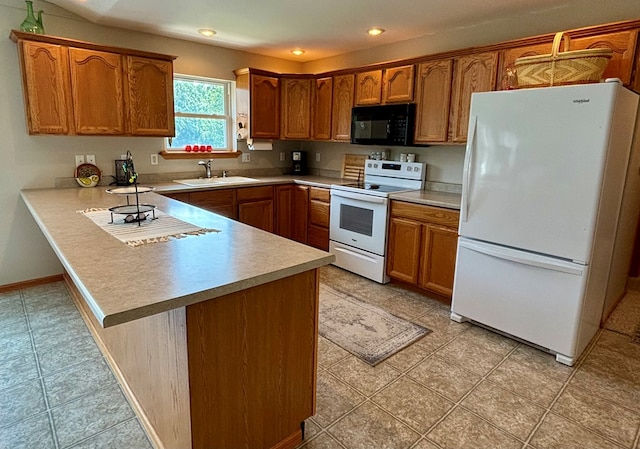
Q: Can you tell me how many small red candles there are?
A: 4